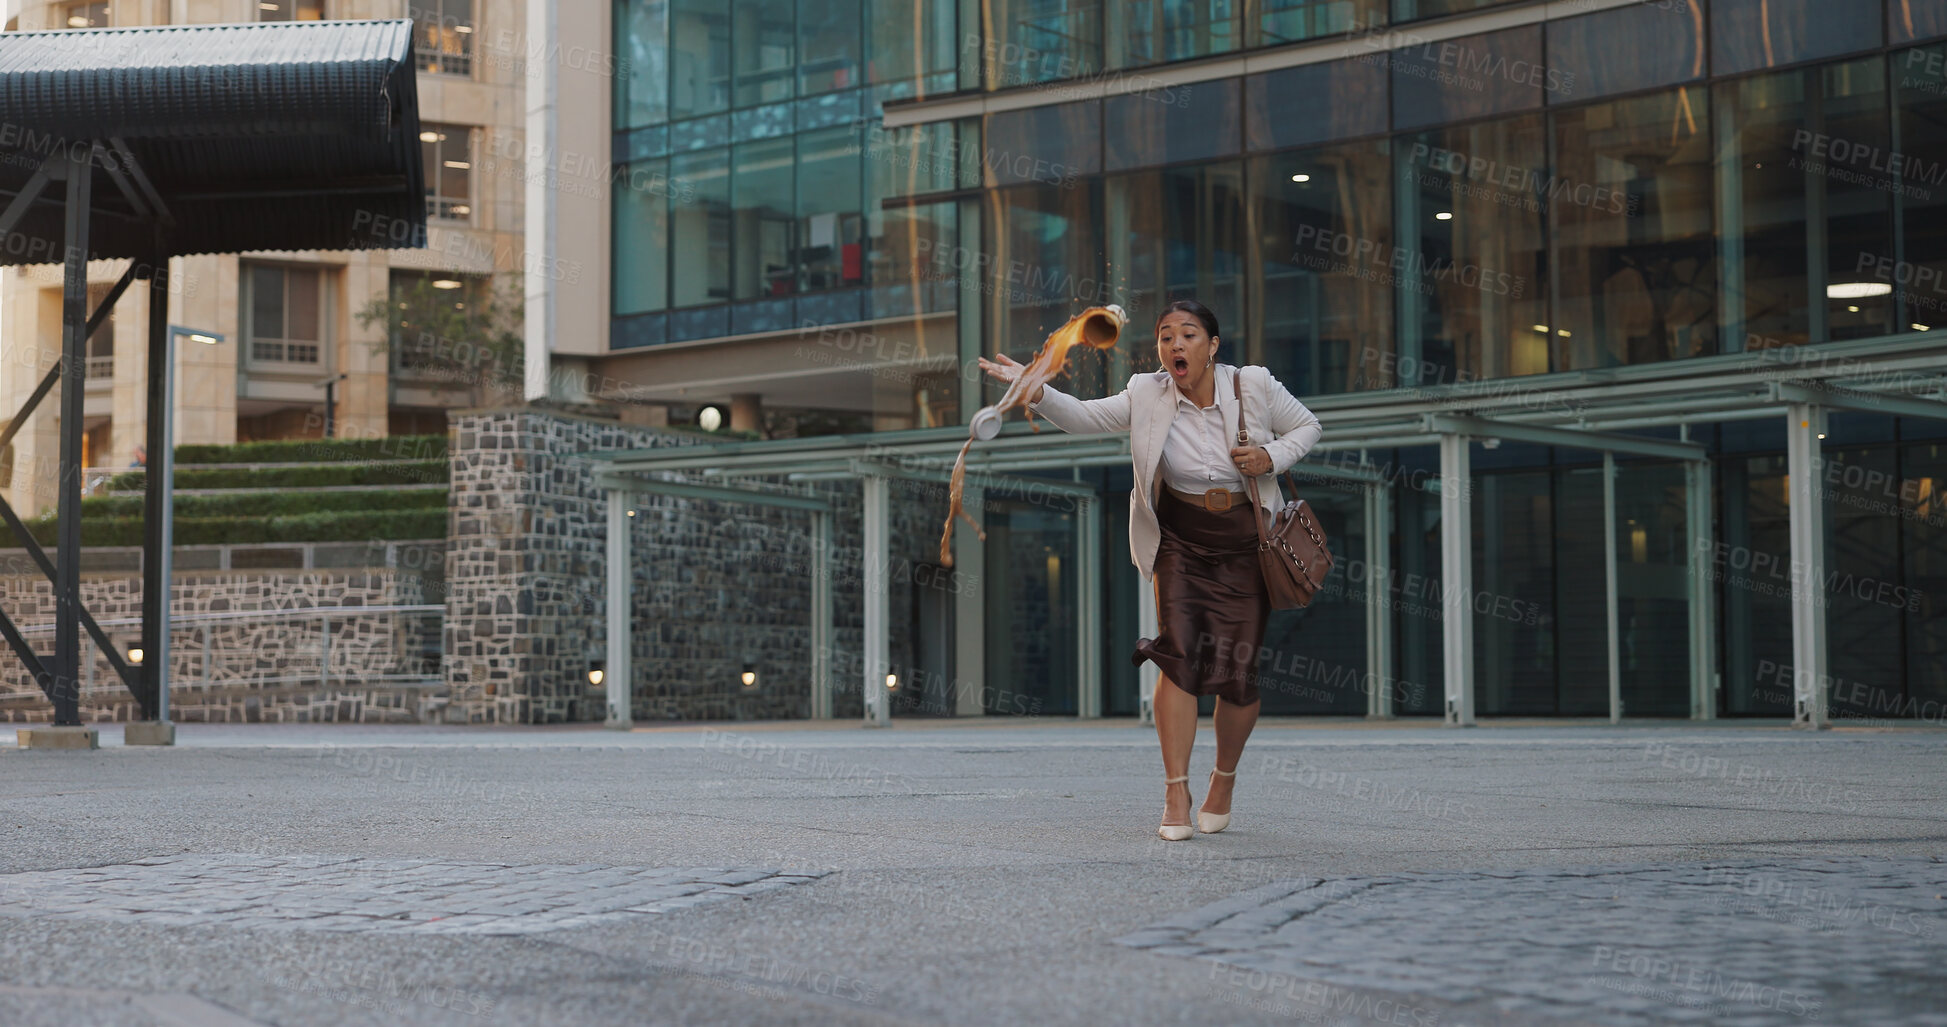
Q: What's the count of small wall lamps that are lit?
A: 4